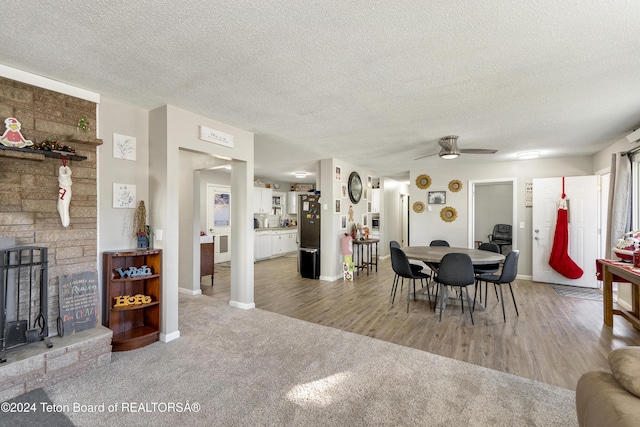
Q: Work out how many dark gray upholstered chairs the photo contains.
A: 6